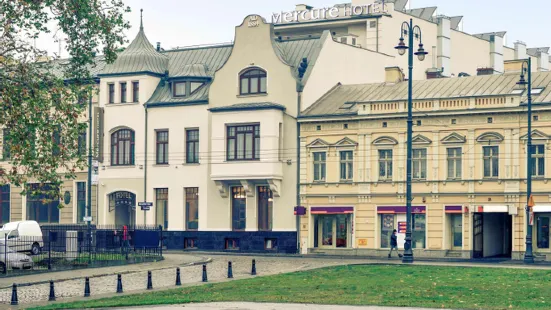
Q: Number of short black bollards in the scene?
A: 9